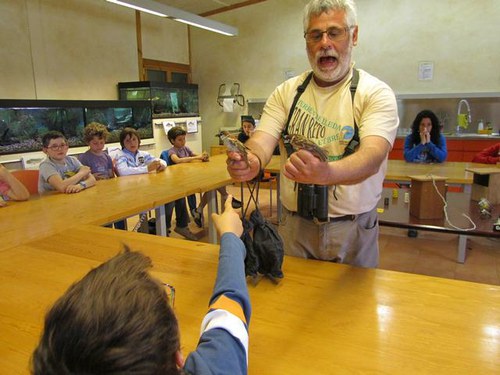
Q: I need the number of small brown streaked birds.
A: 2